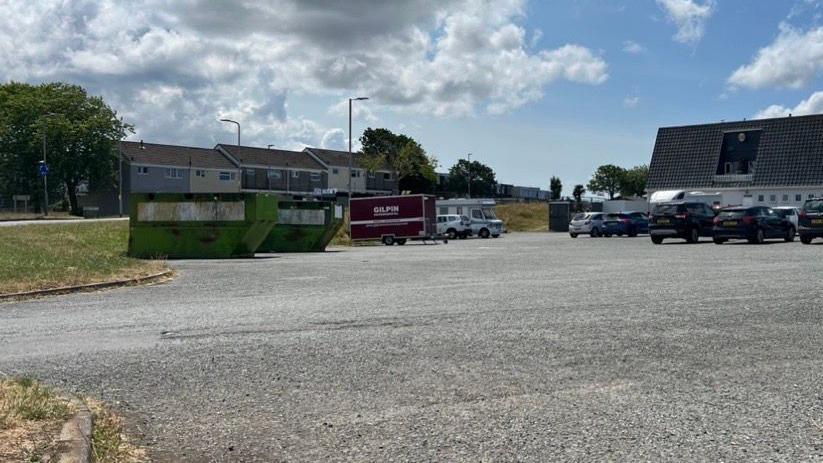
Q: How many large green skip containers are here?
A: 2